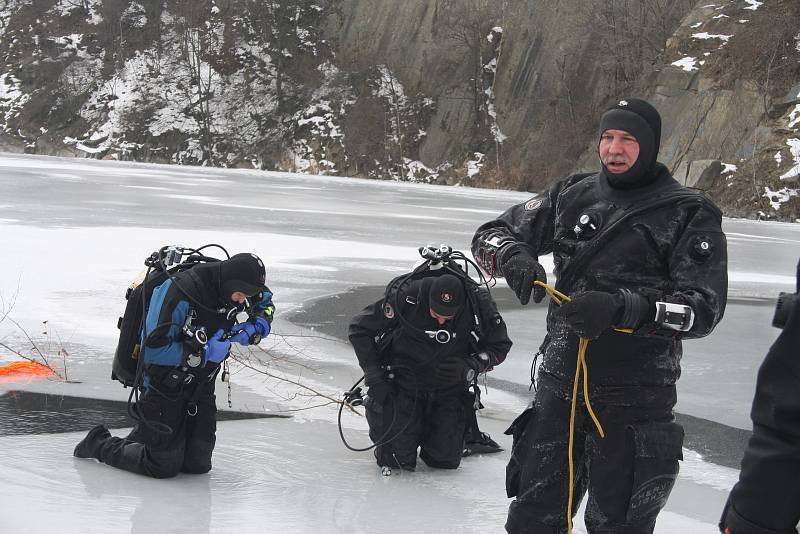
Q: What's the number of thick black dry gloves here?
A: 4